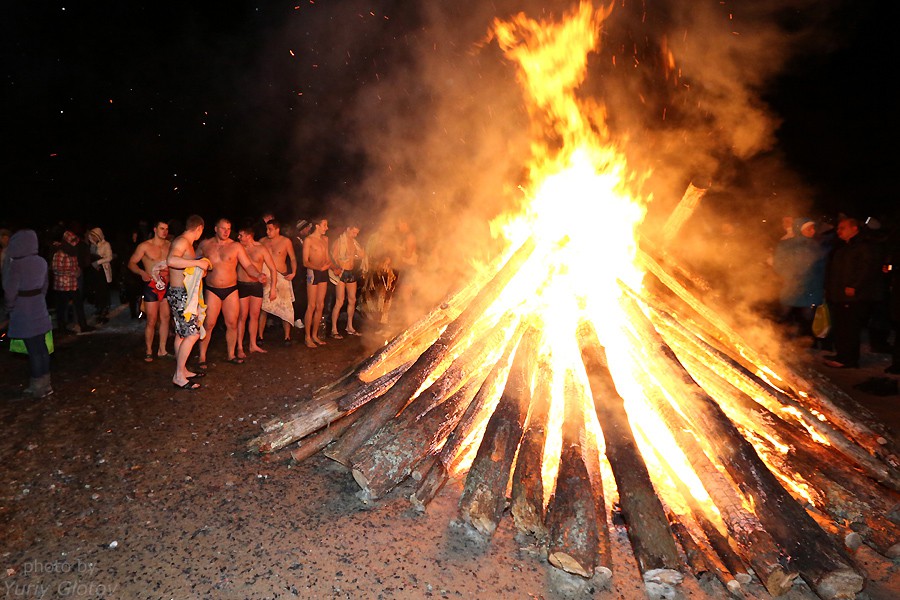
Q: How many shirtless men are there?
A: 7